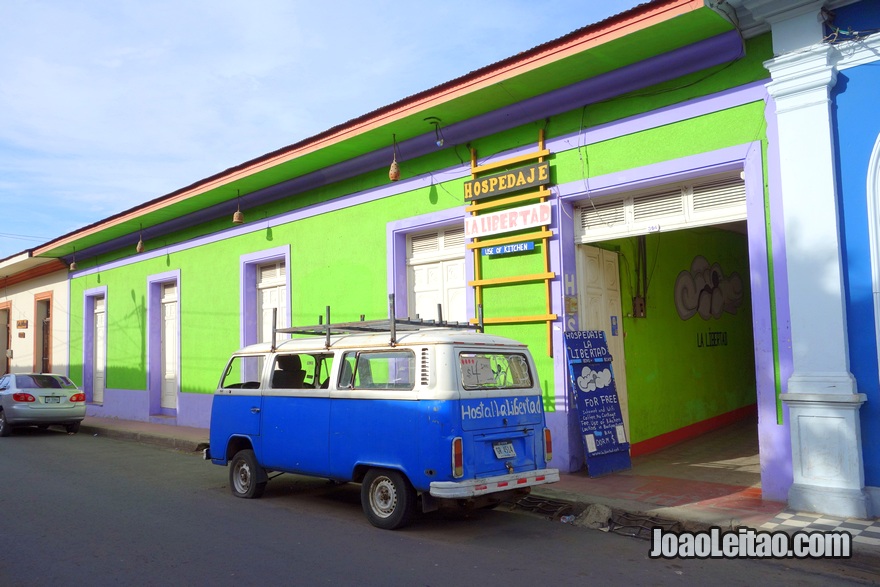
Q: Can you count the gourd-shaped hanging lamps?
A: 4